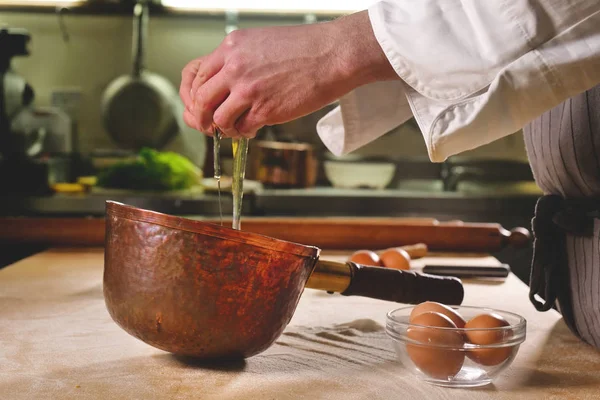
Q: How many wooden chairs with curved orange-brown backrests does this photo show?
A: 0